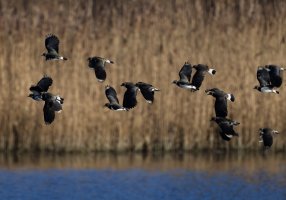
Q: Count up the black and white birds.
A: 14